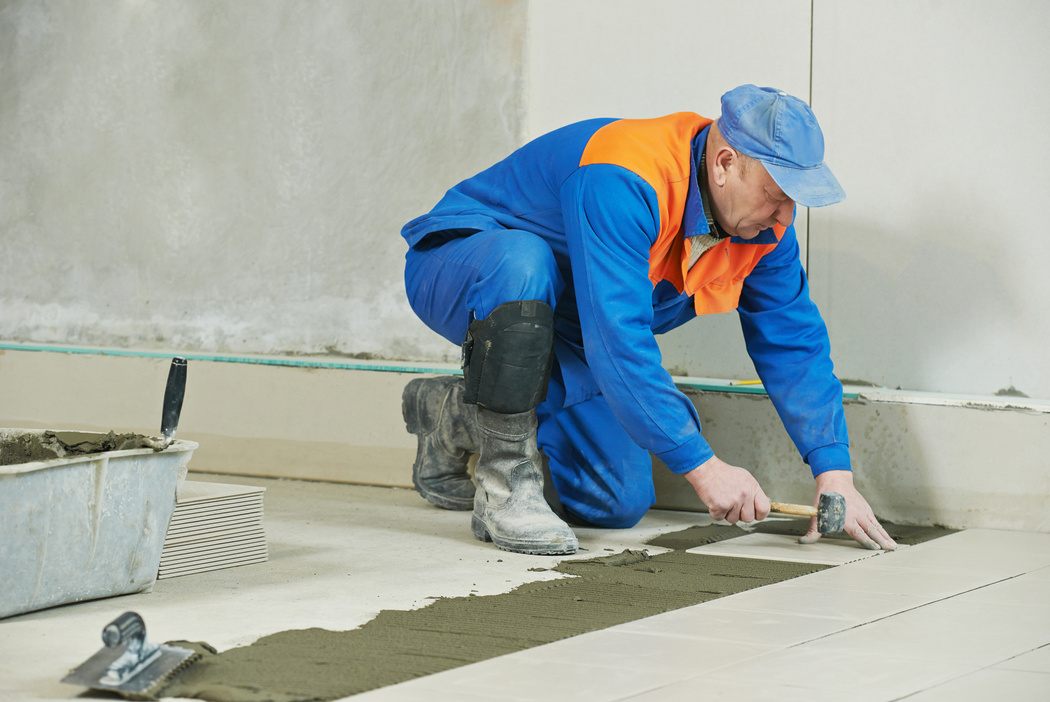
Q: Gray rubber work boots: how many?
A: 2